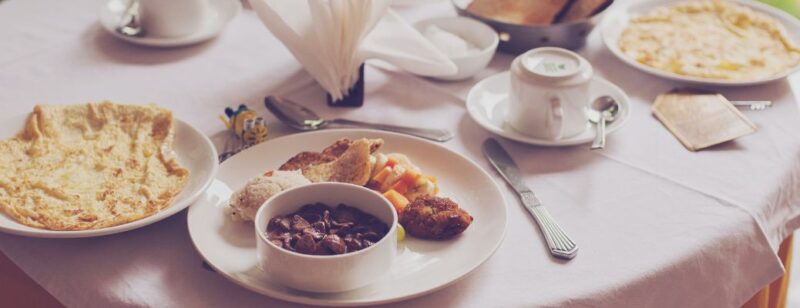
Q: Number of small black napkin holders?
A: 1